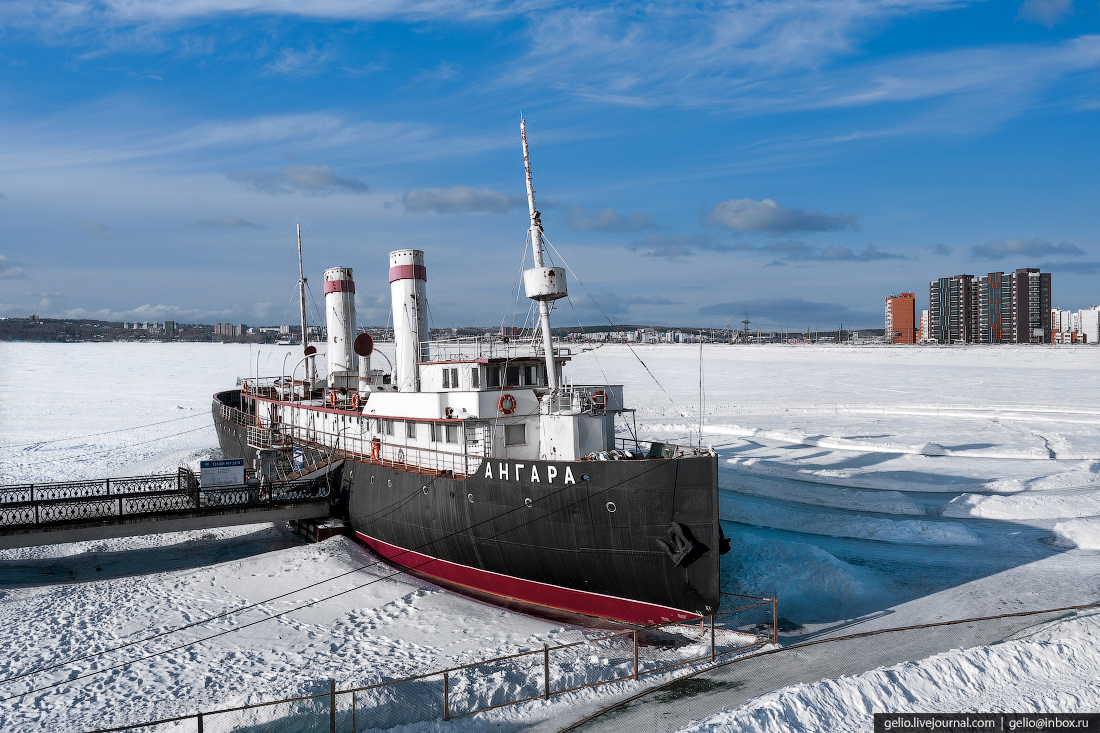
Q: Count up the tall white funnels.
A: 2